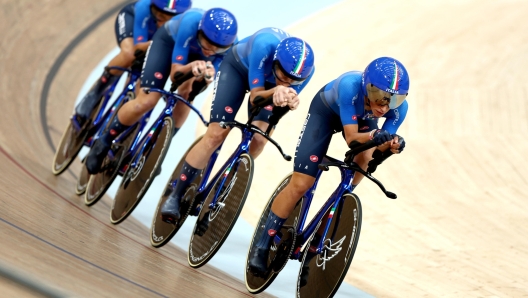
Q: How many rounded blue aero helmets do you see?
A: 4